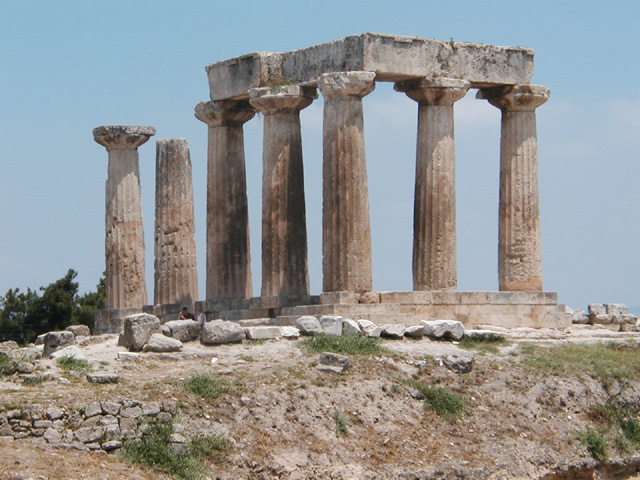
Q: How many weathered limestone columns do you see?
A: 7